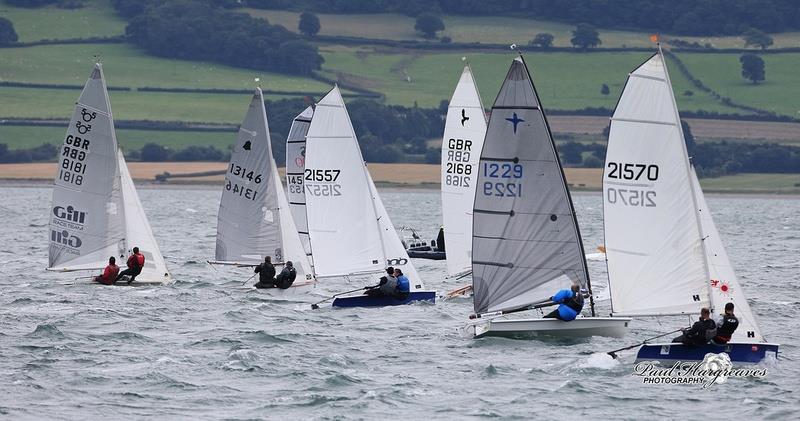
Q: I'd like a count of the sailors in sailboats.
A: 9